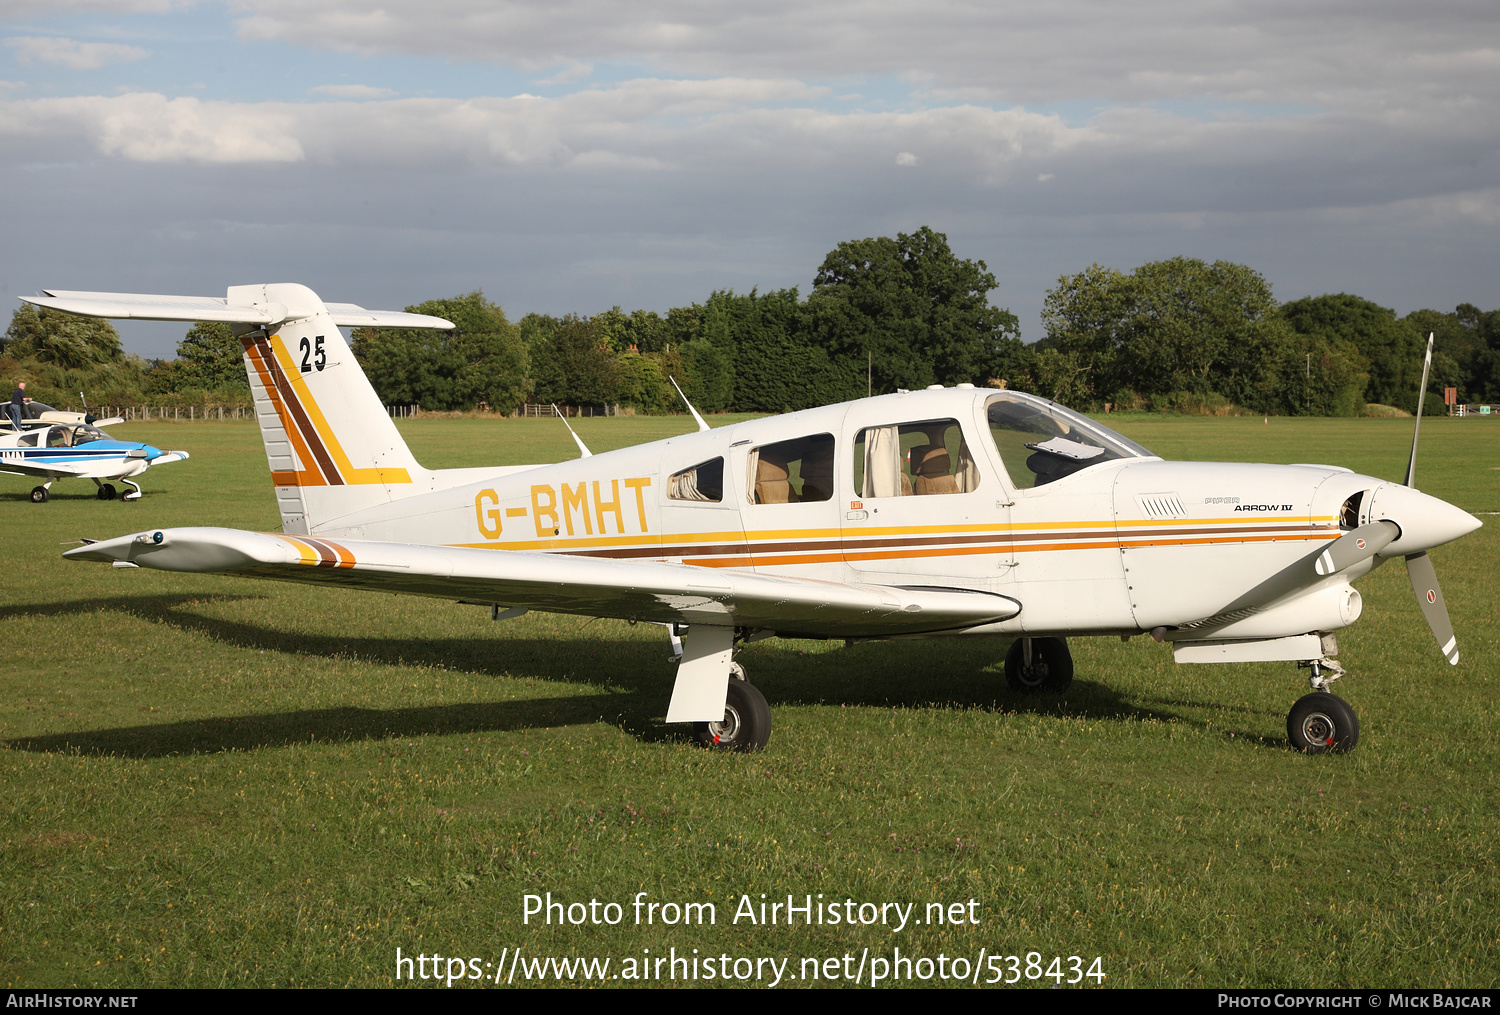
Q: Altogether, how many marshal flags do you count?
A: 0